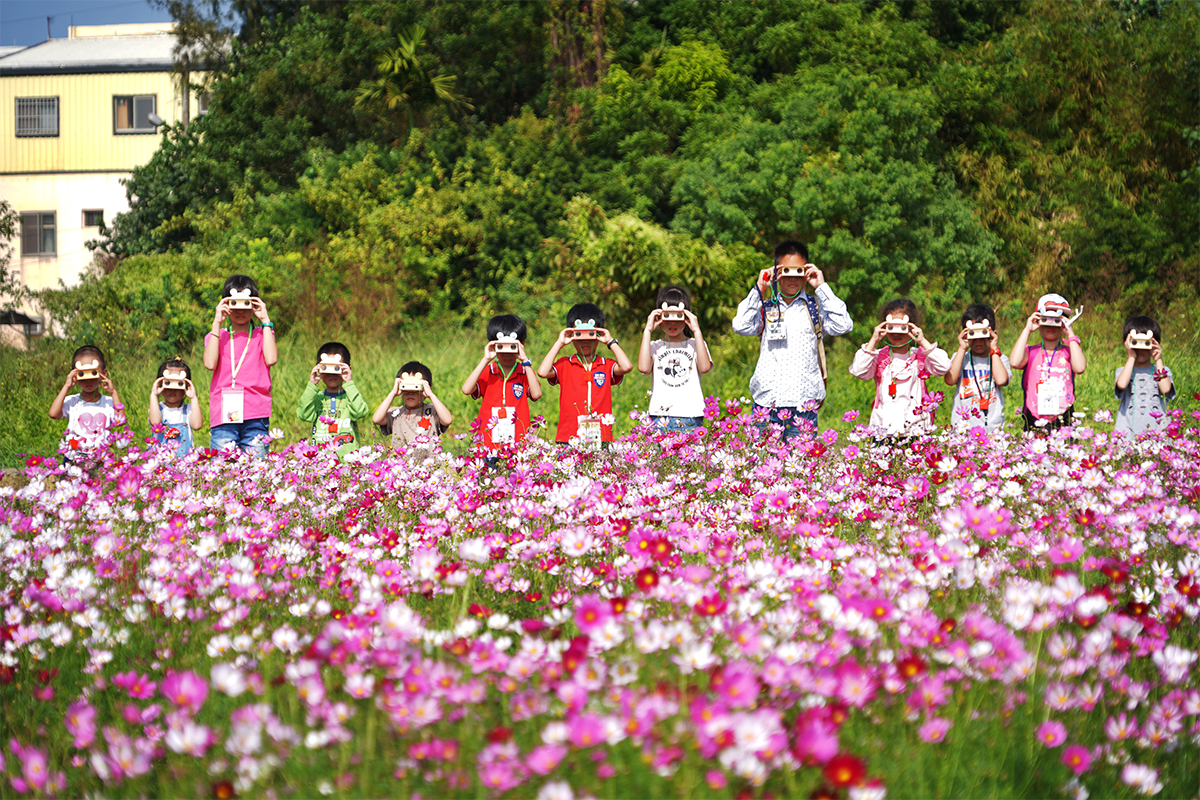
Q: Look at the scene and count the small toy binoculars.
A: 13